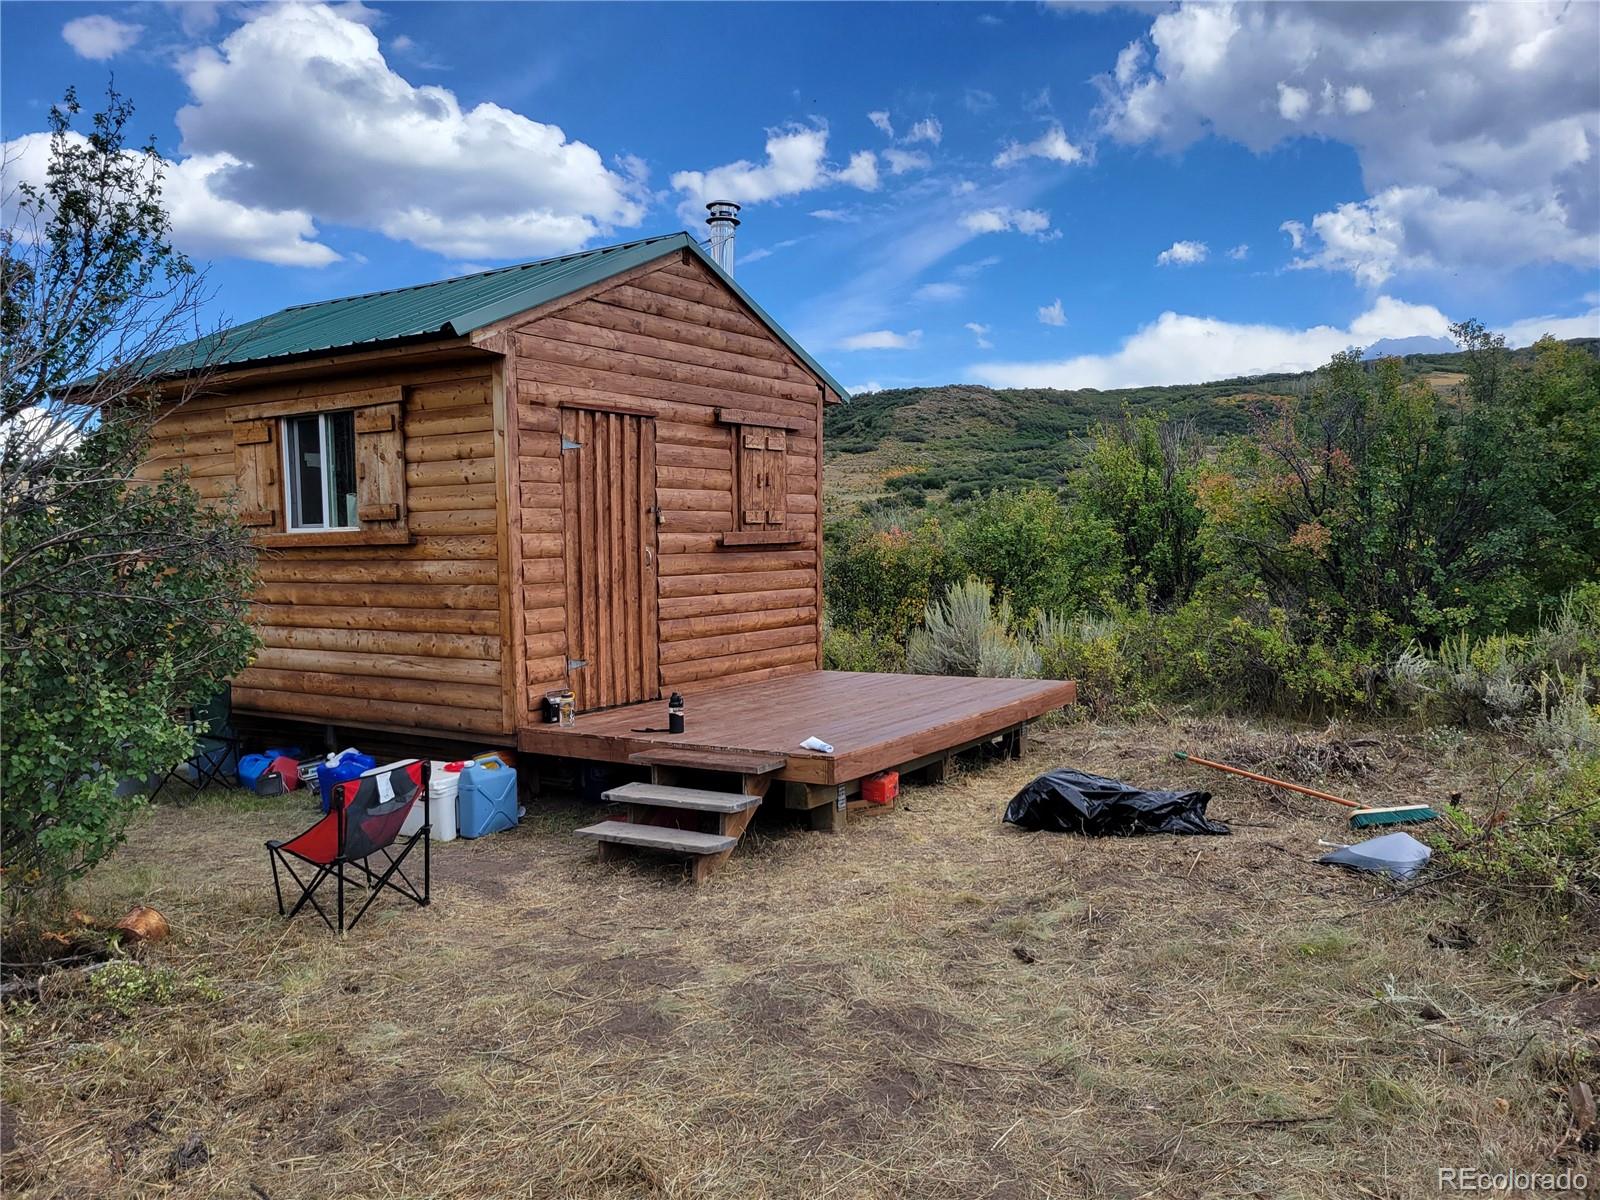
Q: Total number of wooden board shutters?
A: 4